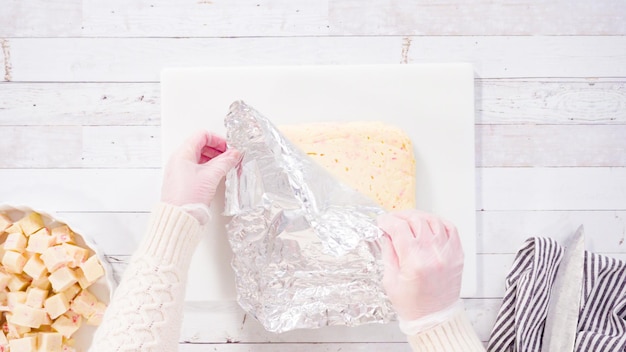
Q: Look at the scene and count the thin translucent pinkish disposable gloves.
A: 2